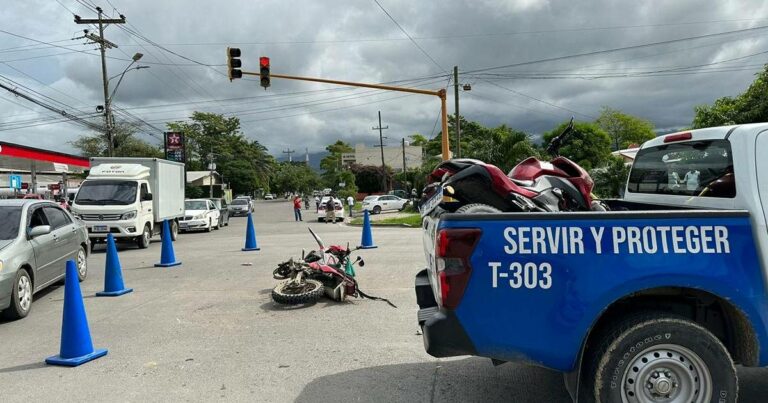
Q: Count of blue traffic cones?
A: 5